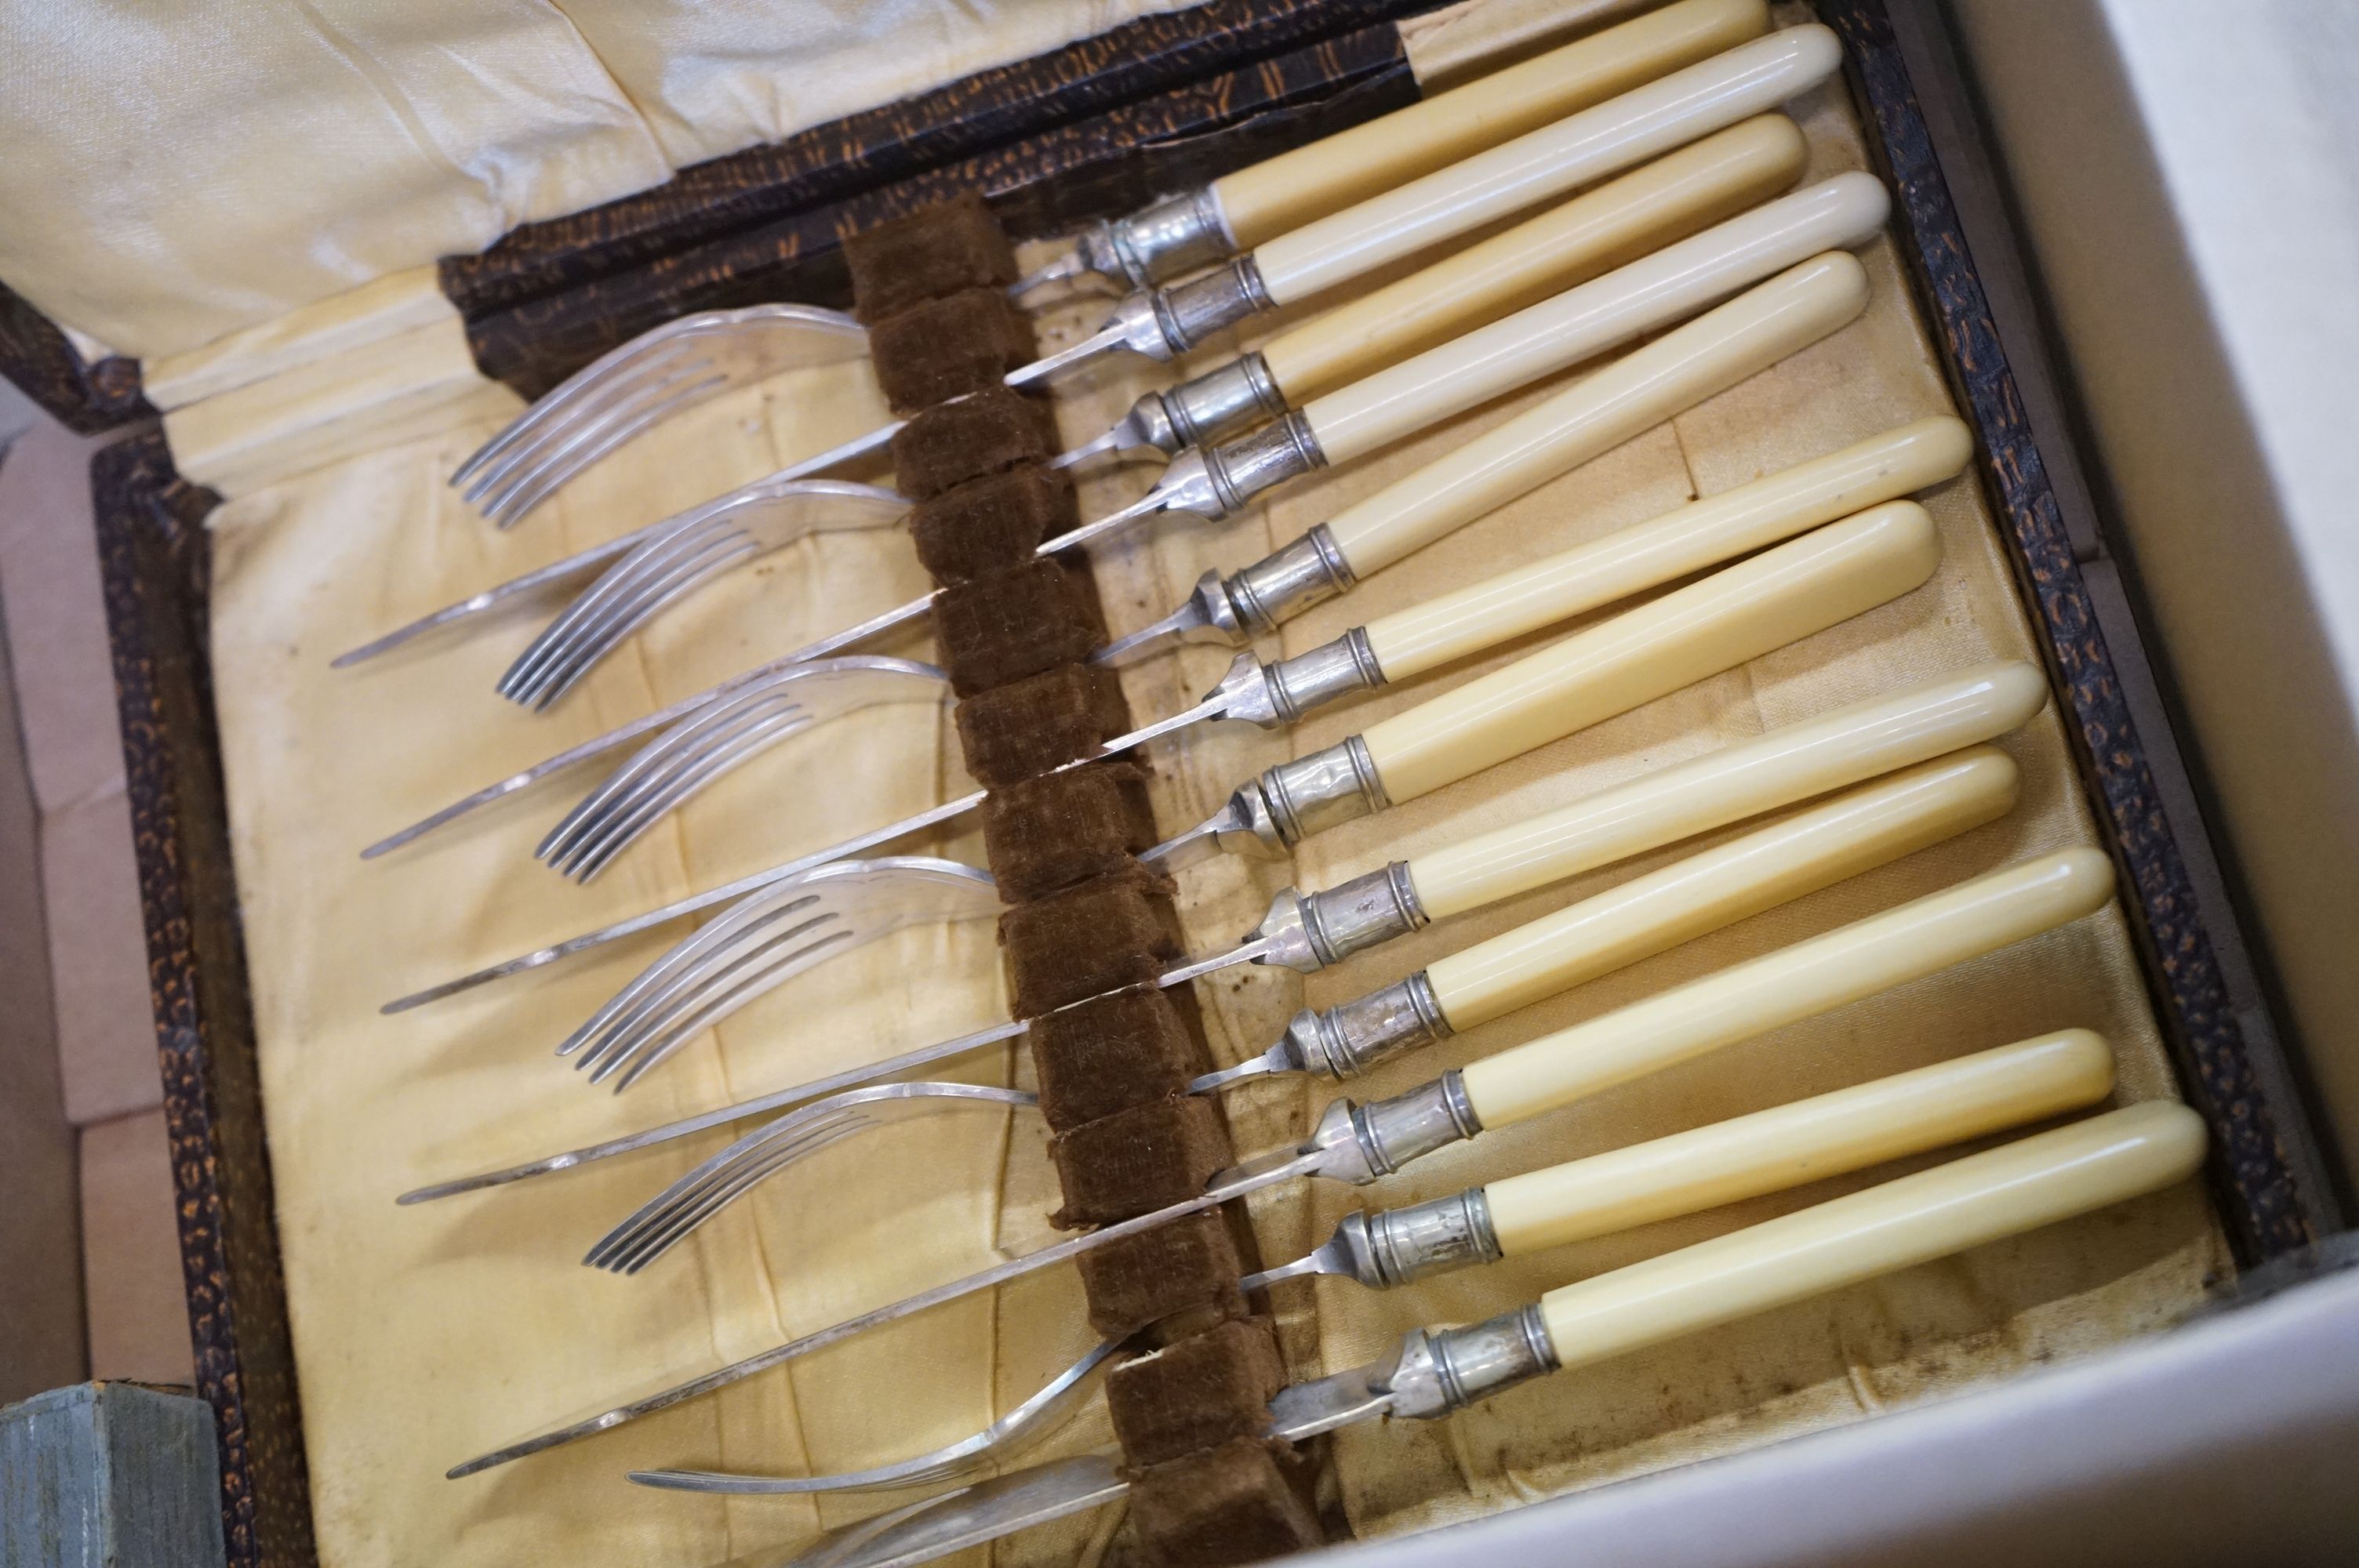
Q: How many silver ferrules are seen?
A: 12